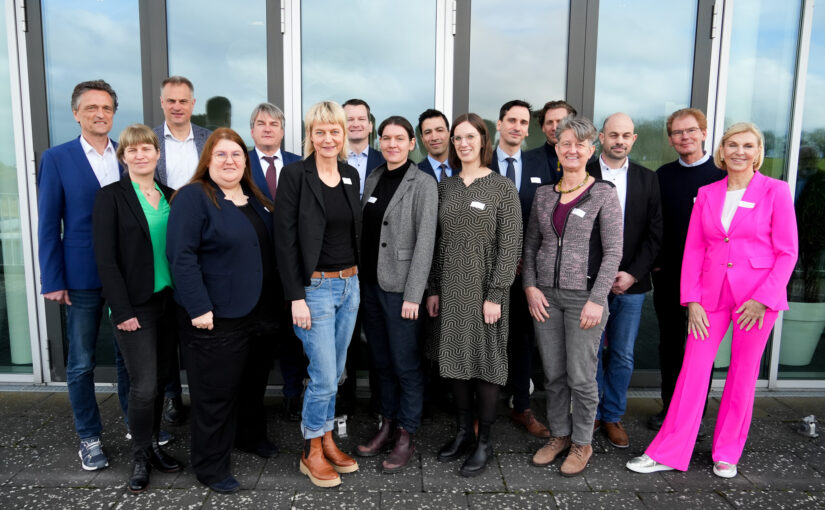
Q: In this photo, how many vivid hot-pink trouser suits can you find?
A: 1